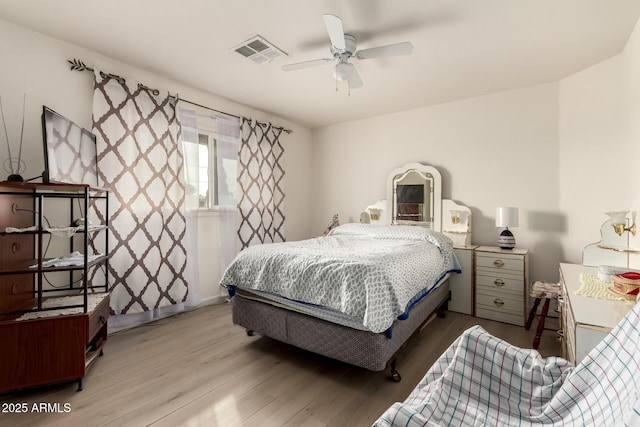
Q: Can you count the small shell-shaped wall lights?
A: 3